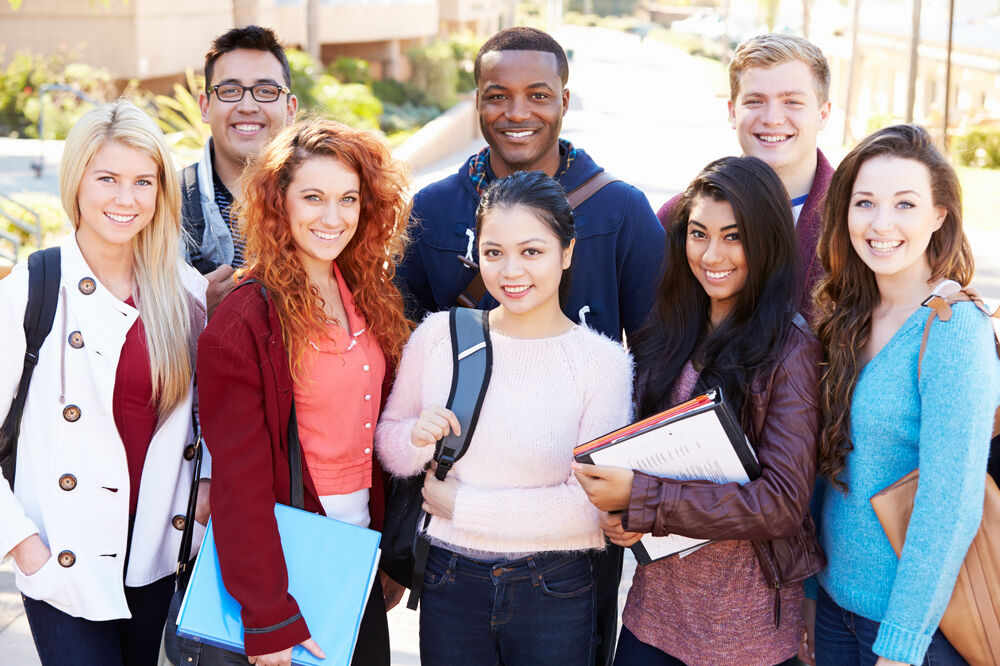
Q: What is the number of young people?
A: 8